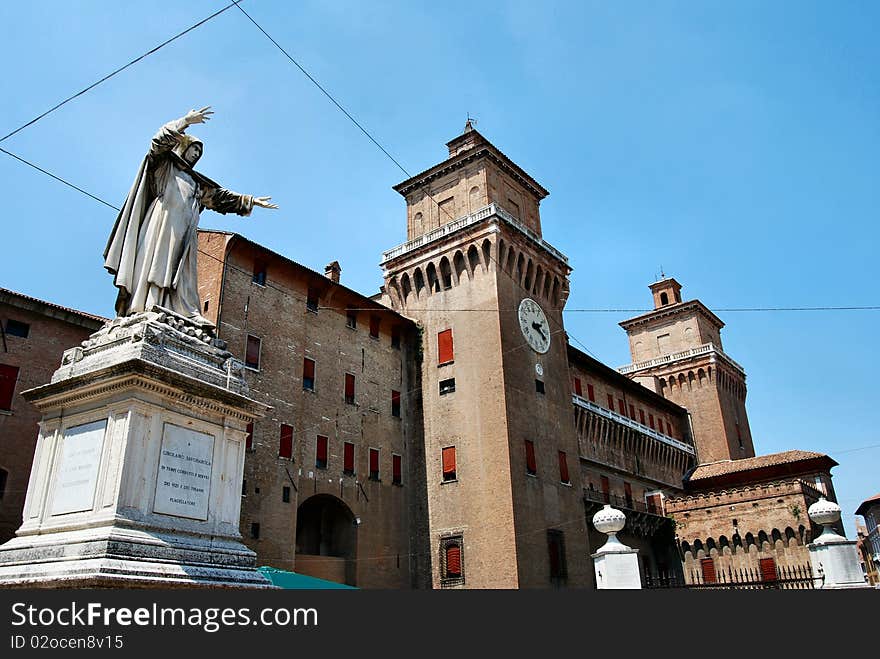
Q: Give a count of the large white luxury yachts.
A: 0